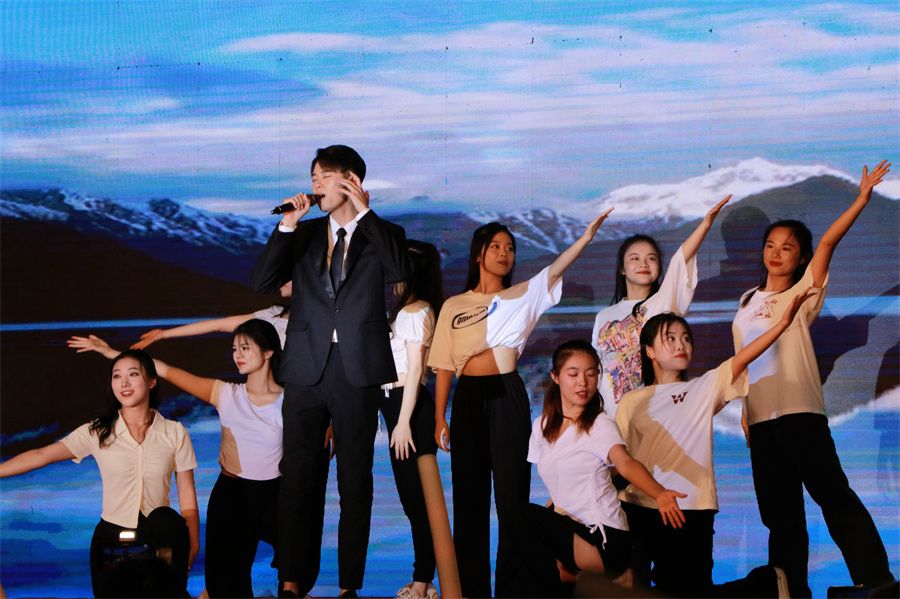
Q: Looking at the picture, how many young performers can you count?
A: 10